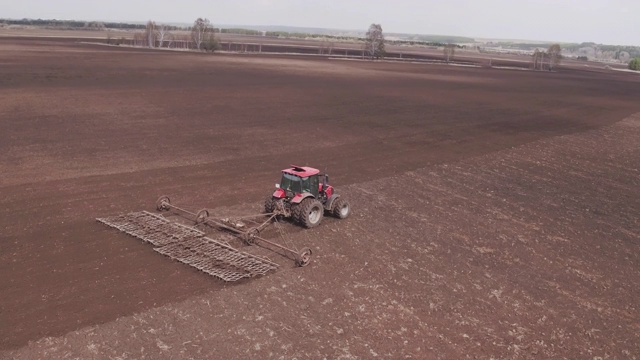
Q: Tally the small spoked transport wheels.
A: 4